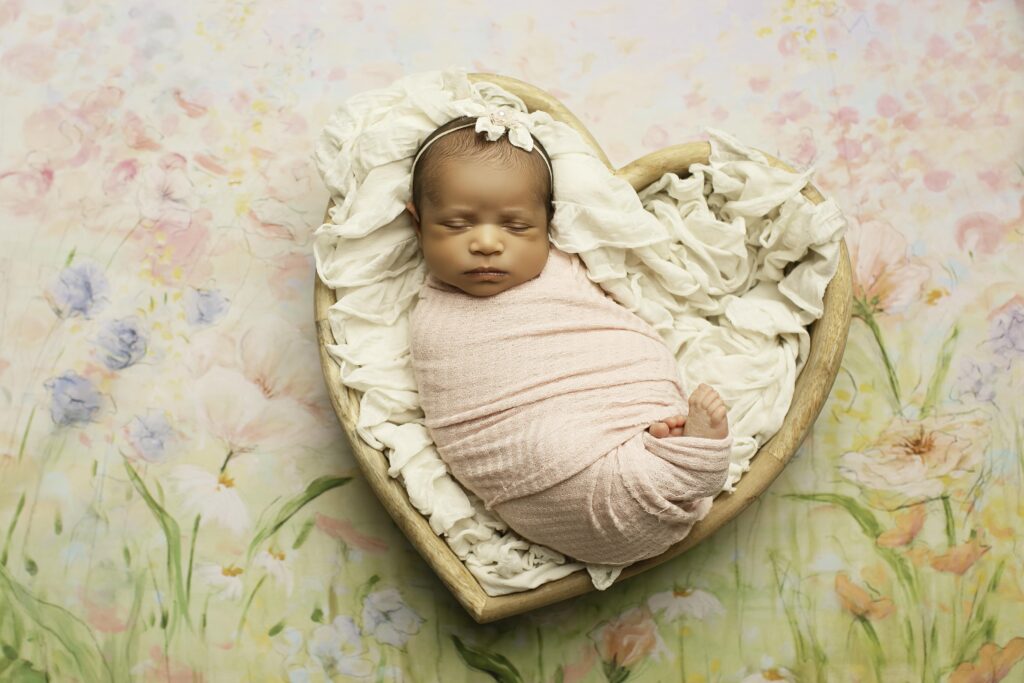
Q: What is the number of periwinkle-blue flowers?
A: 5